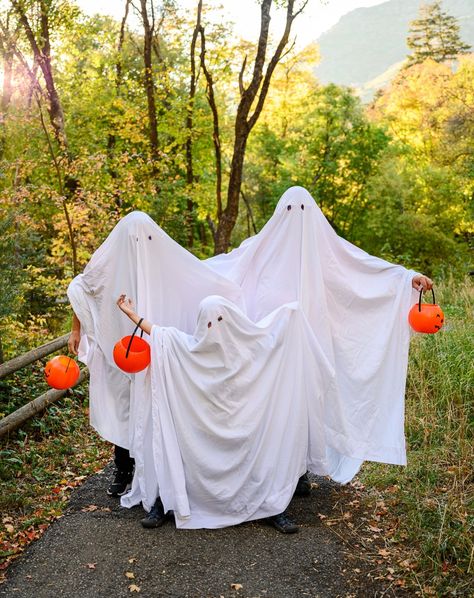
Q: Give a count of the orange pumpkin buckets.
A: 3